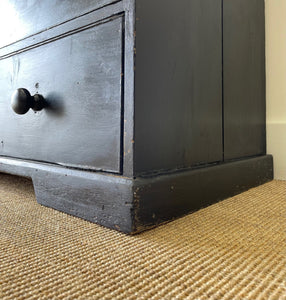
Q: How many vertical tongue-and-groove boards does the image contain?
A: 2